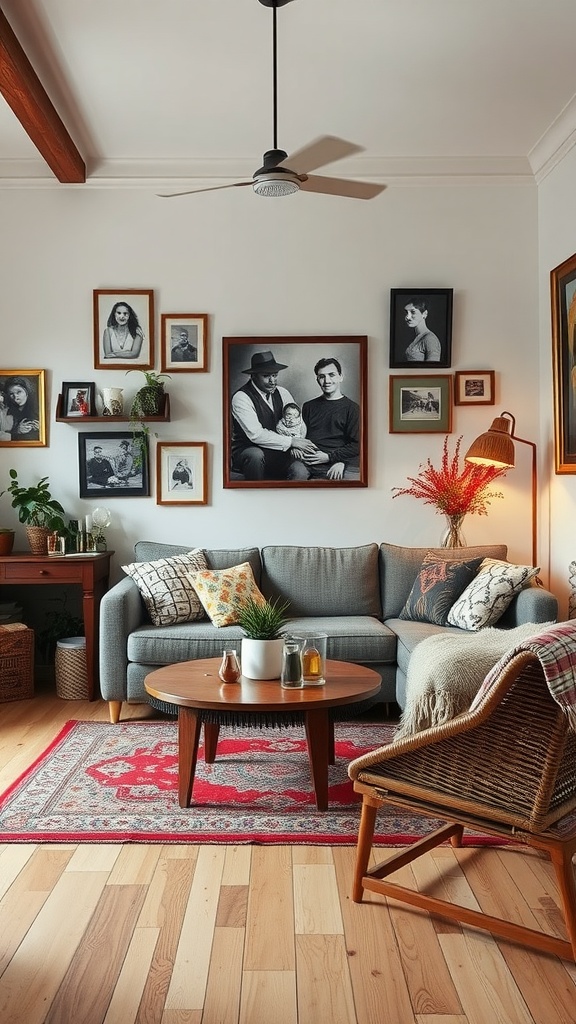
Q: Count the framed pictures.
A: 11